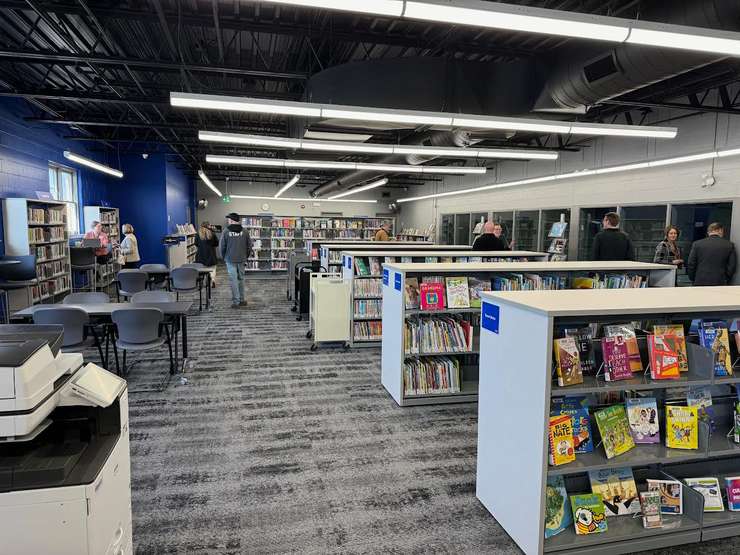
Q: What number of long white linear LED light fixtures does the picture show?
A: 10